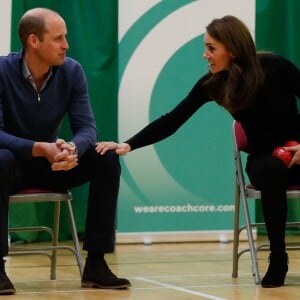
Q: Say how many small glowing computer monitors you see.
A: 0